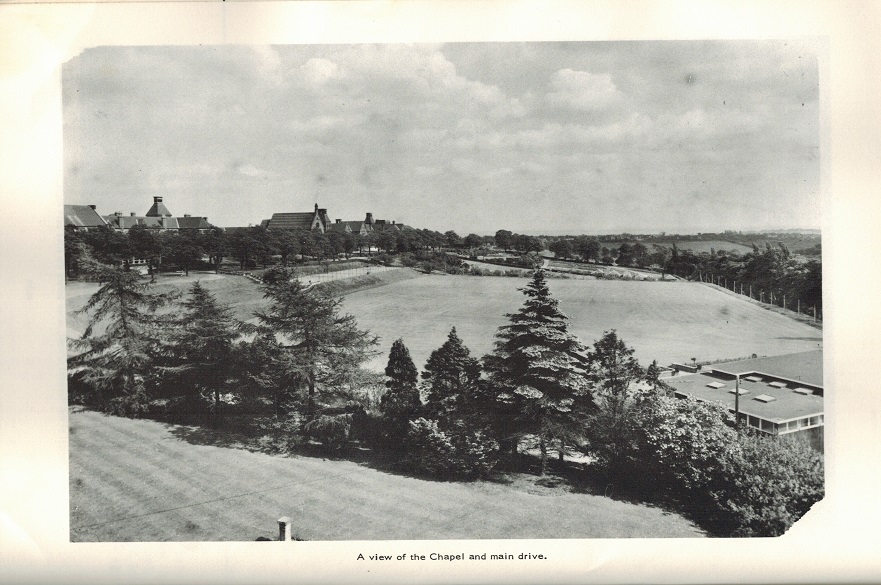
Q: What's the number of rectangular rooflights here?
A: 6